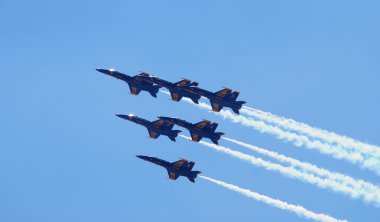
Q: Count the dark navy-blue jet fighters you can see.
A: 6